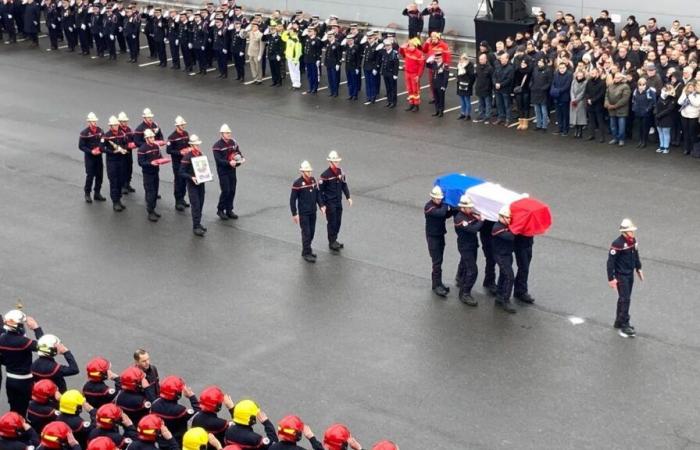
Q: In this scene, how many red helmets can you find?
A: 14